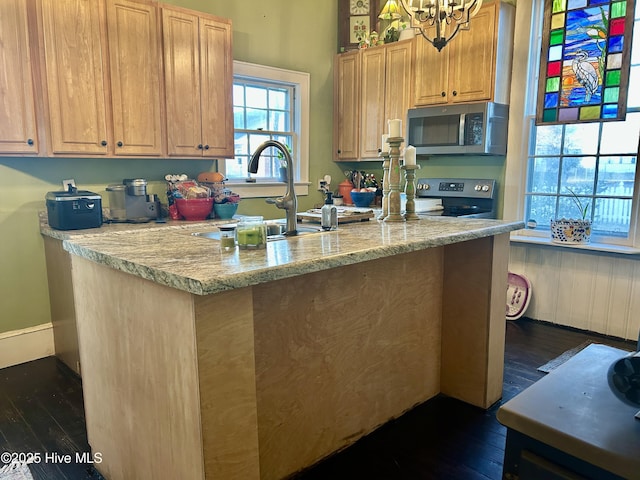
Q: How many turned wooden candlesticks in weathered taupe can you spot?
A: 3